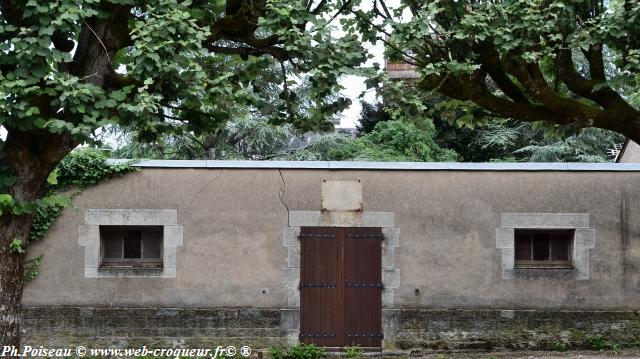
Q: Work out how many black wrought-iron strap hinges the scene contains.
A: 6